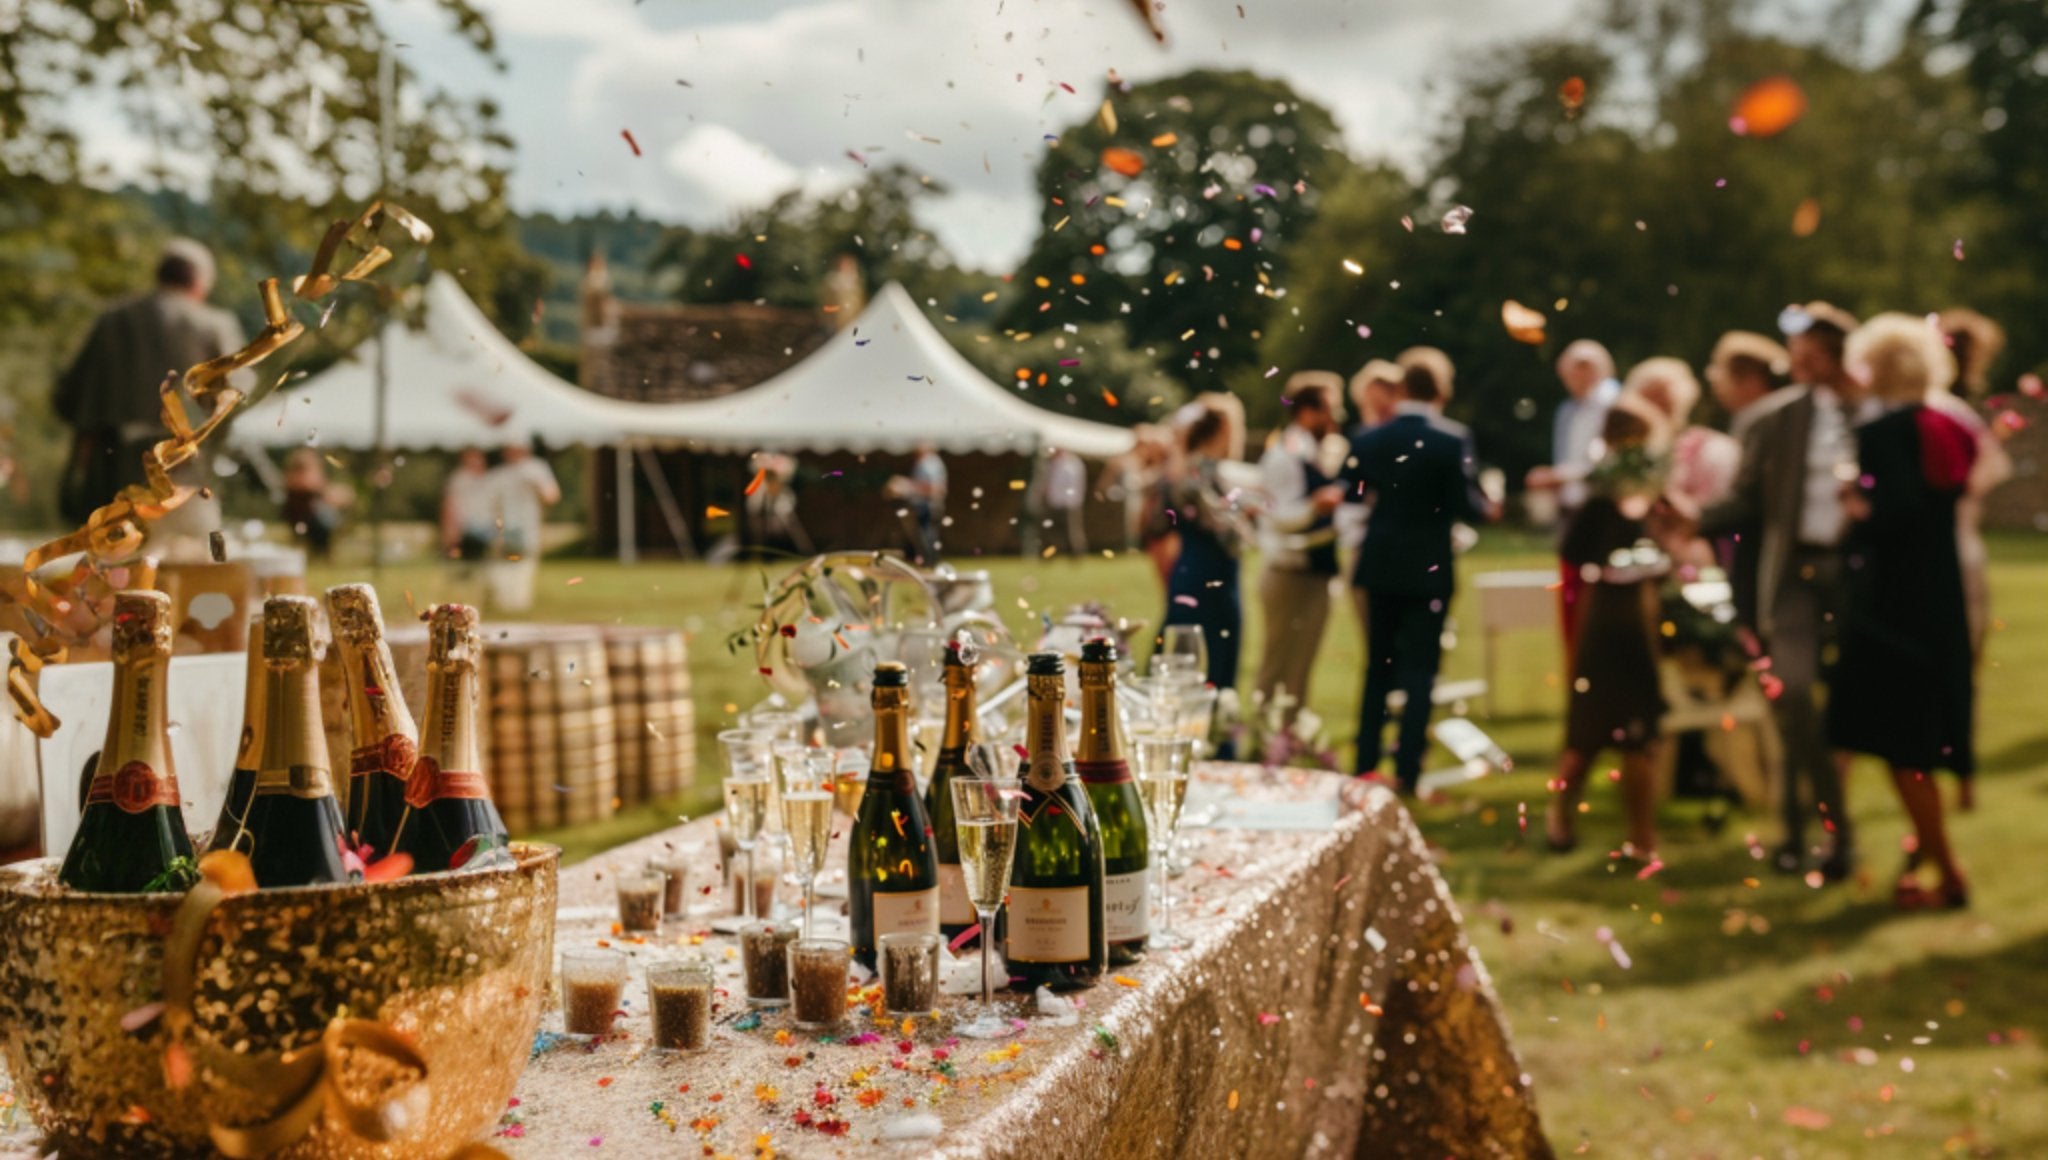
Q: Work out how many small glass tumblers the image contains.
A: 8